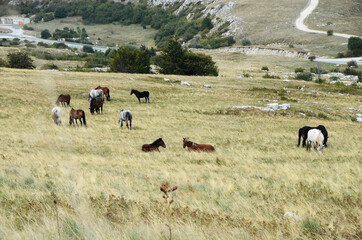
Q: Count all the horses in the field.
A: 12